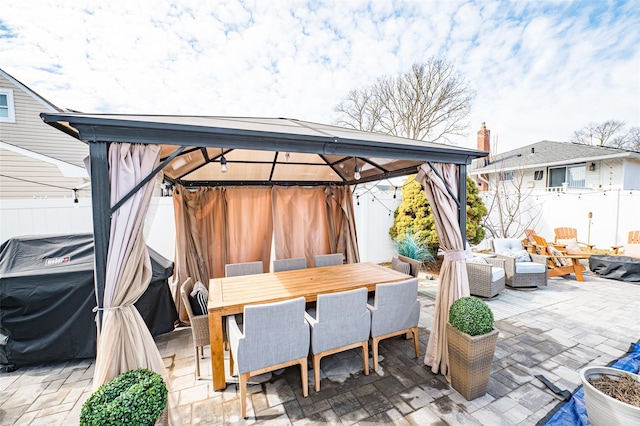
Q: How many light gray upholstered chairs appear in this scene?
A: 6